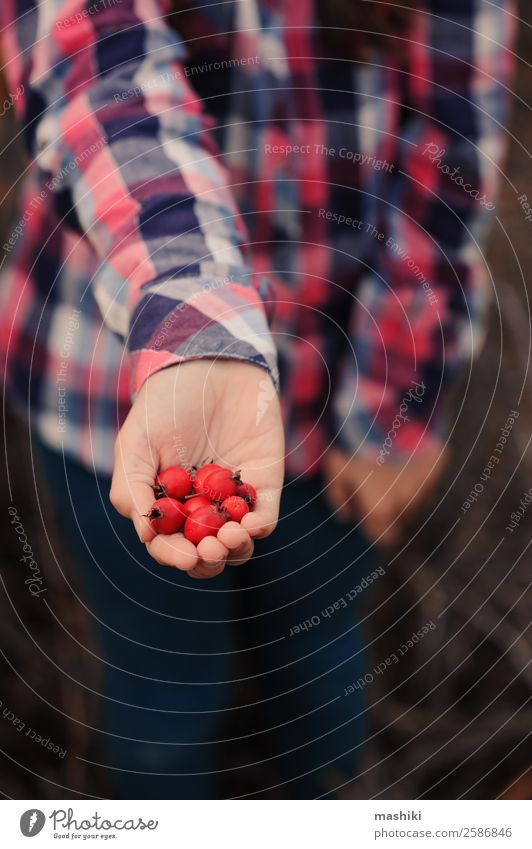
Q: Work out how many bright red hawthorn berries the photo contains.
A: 8